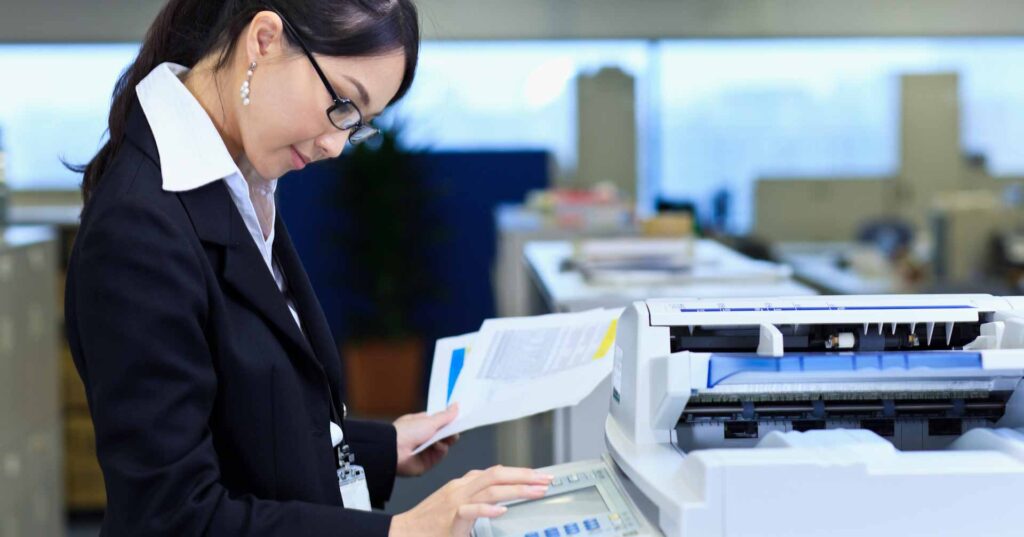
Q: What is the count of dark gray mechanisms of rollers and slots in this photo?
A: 2